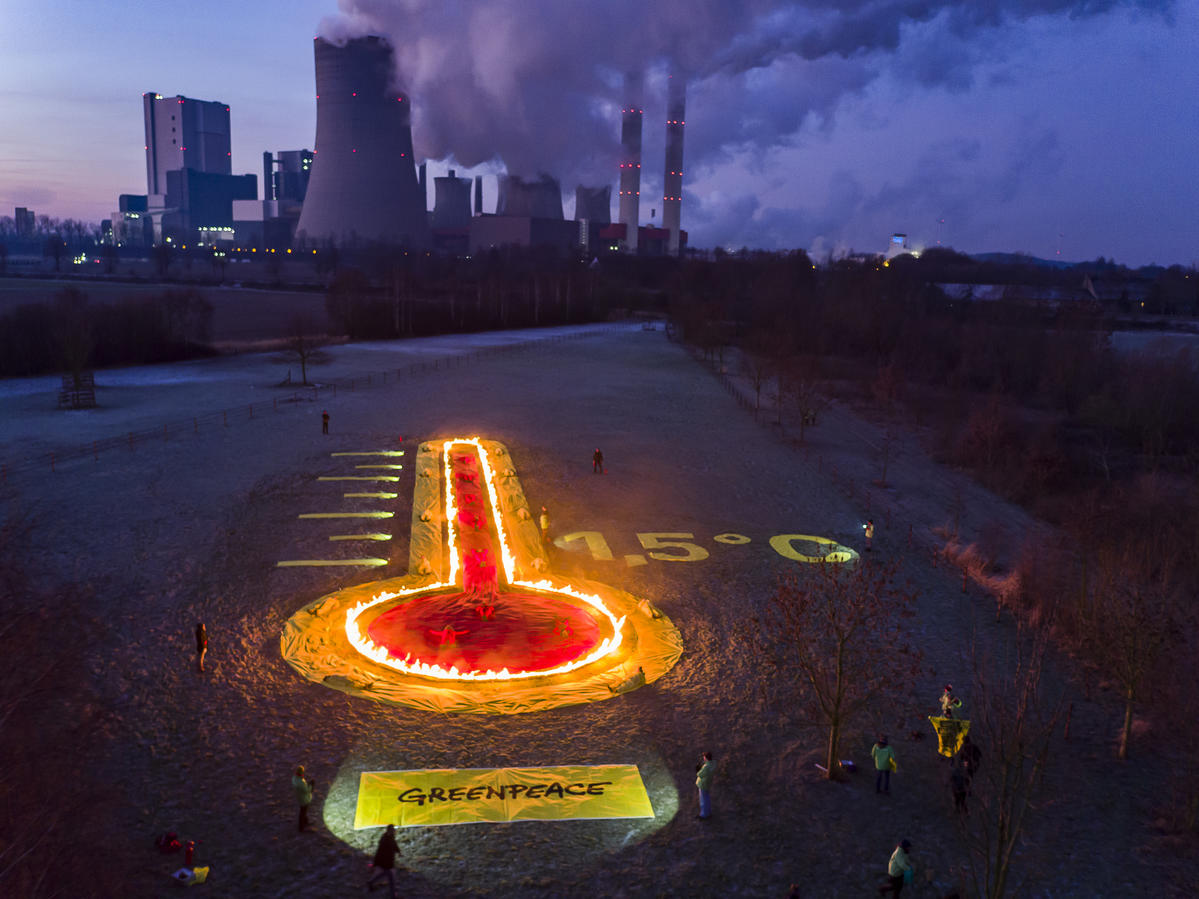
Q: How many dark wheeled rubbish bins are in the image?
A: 0